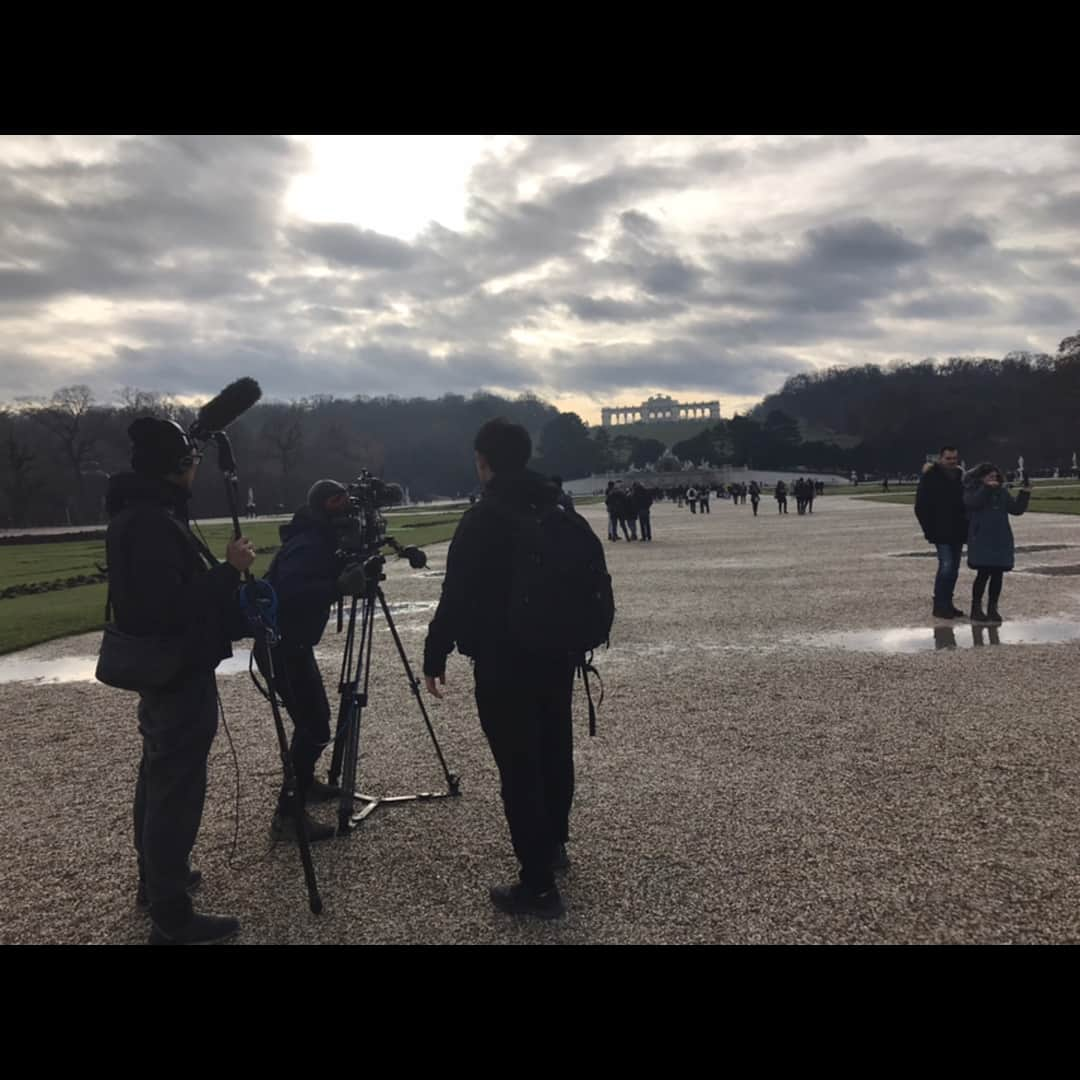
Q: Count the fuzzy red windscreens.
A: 0